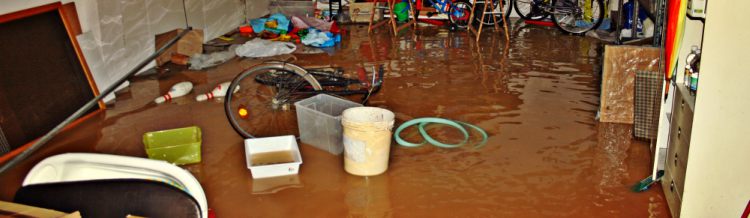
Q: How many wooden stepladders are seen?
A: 2